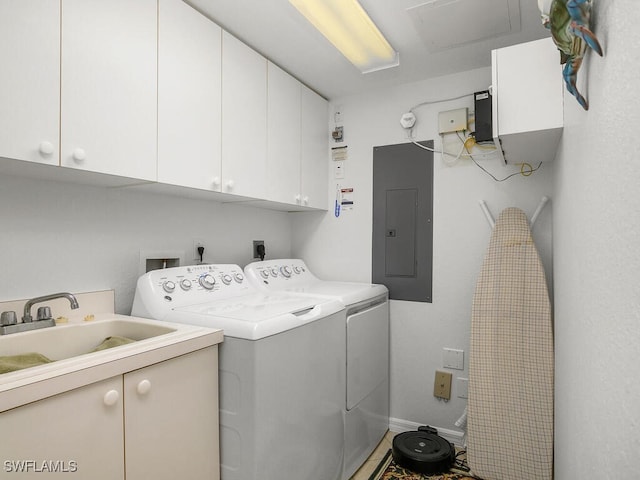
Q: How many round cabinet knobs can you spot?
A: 8